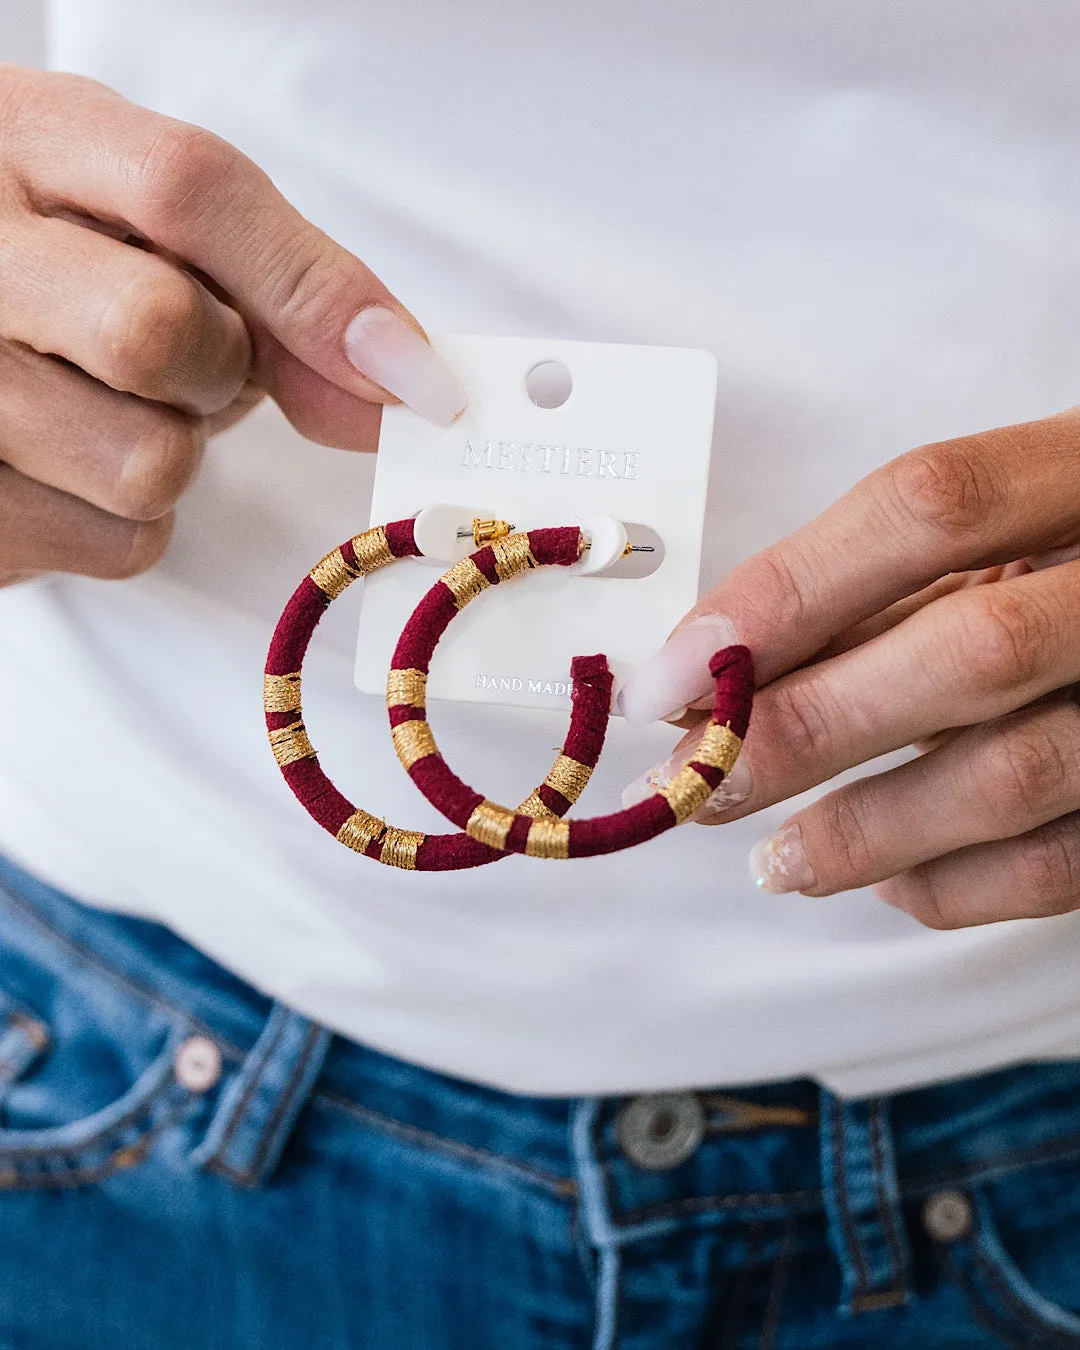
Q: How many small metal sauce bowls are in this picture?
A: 0